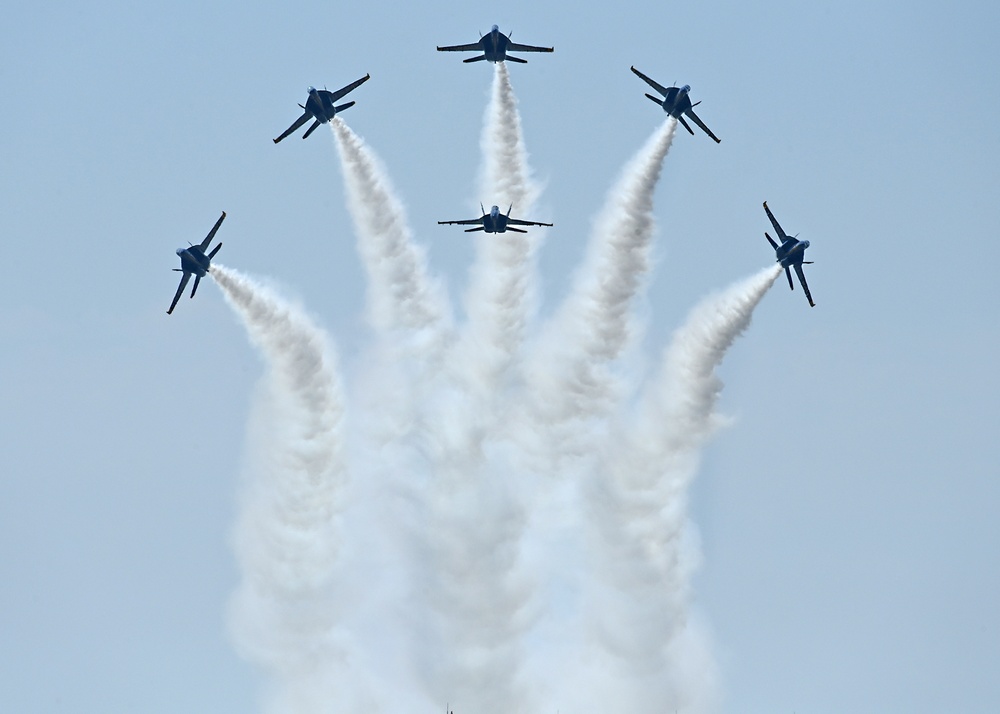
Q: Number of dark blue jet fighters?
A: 6